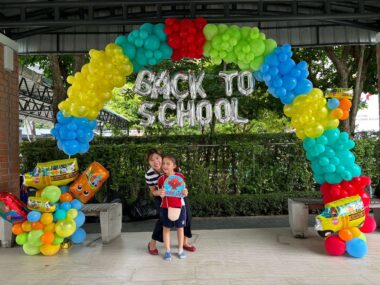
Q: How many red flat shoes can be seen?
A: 2